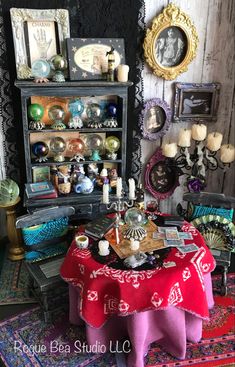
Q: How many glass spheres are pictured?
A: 14